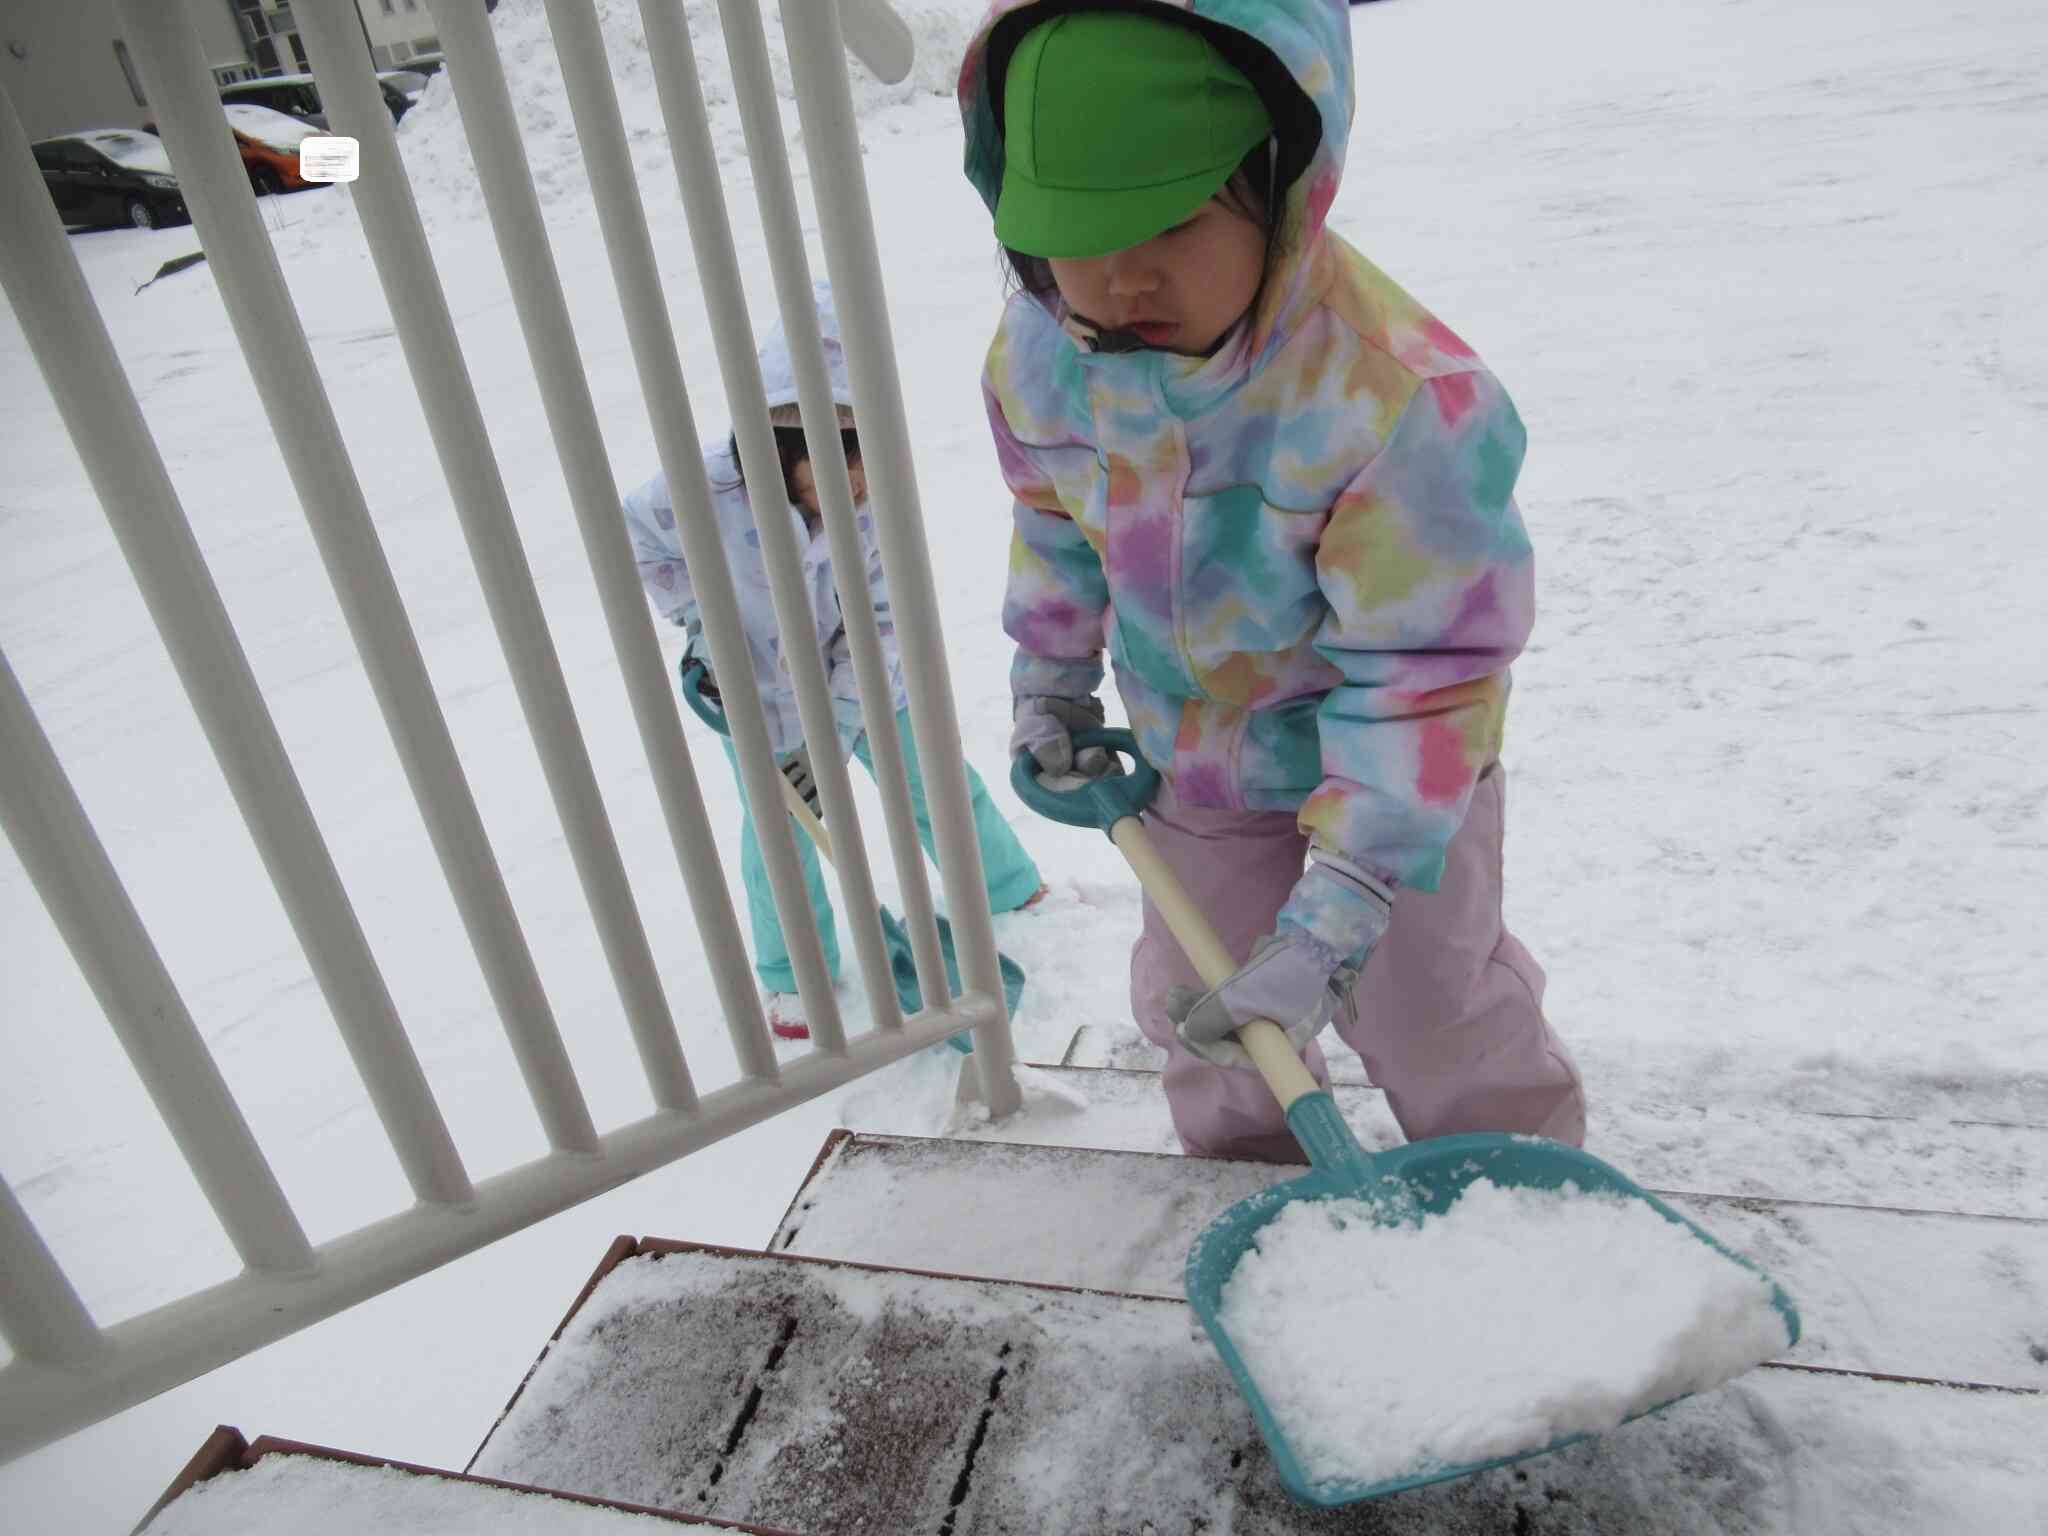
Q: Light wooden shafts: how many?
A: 2